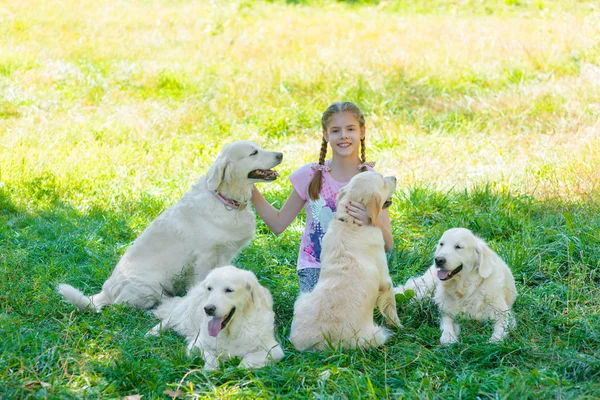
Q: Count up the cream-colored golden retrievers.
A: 4